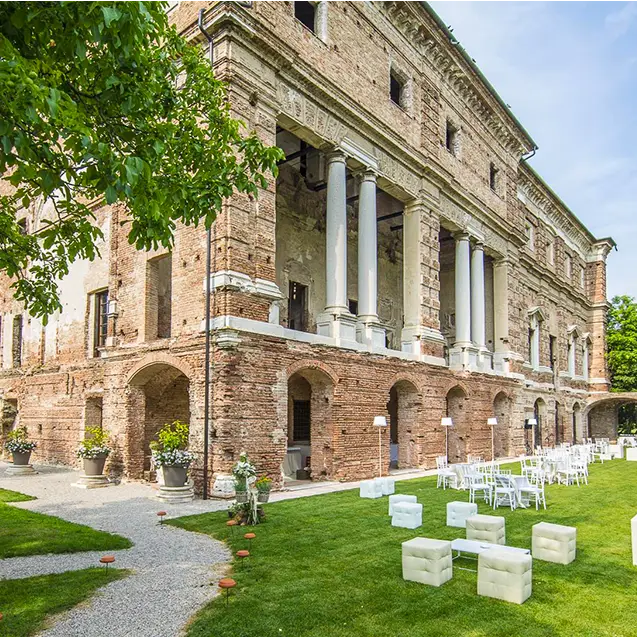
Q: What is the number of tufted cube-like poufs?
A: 9